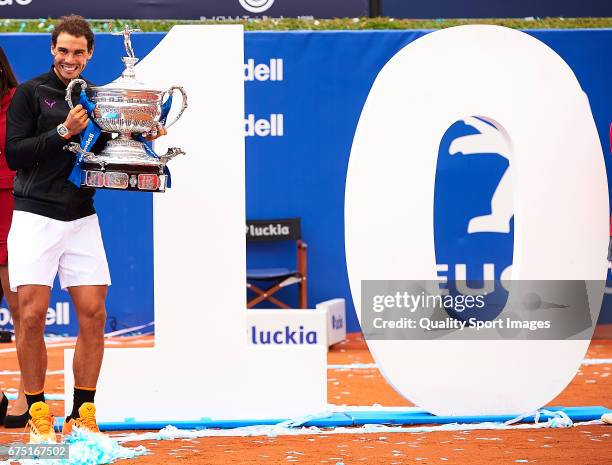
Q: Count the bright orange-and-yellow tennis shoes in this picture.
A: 2